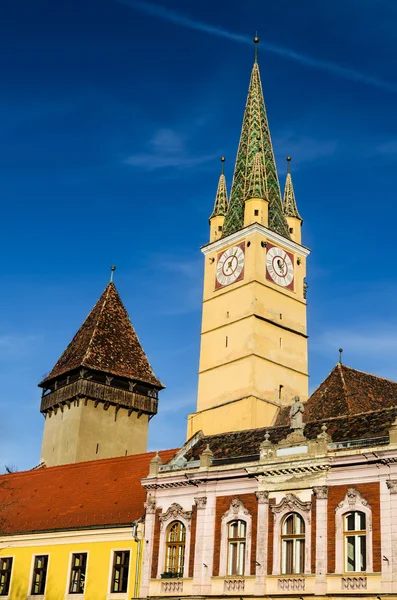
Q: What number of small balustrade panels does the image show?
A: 4